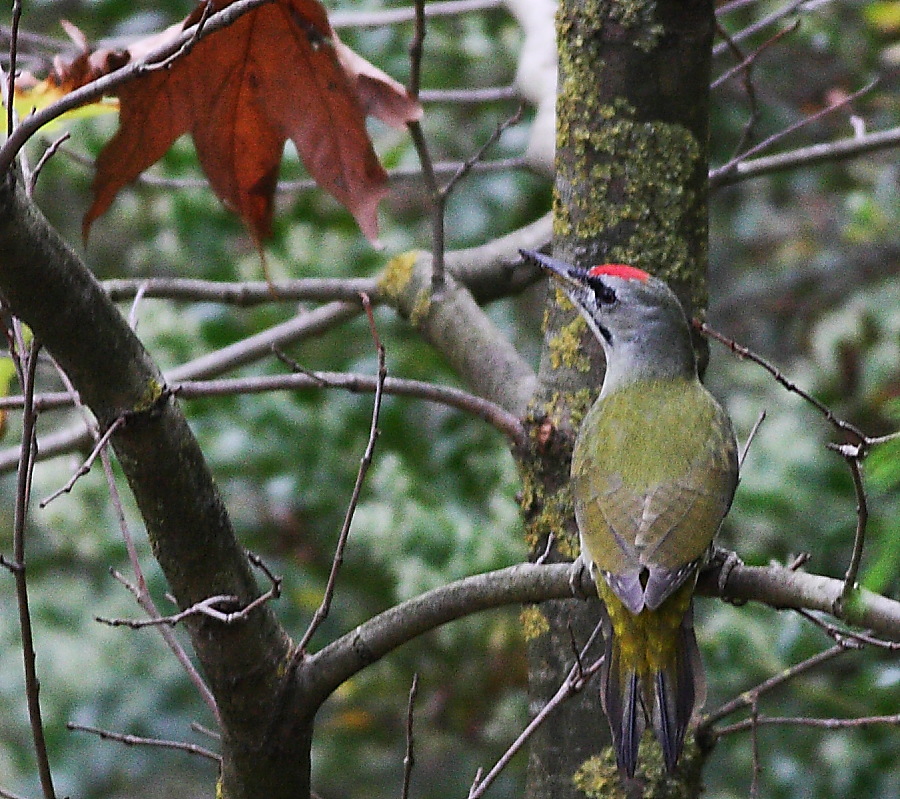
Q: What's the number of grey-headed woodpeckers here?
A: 1